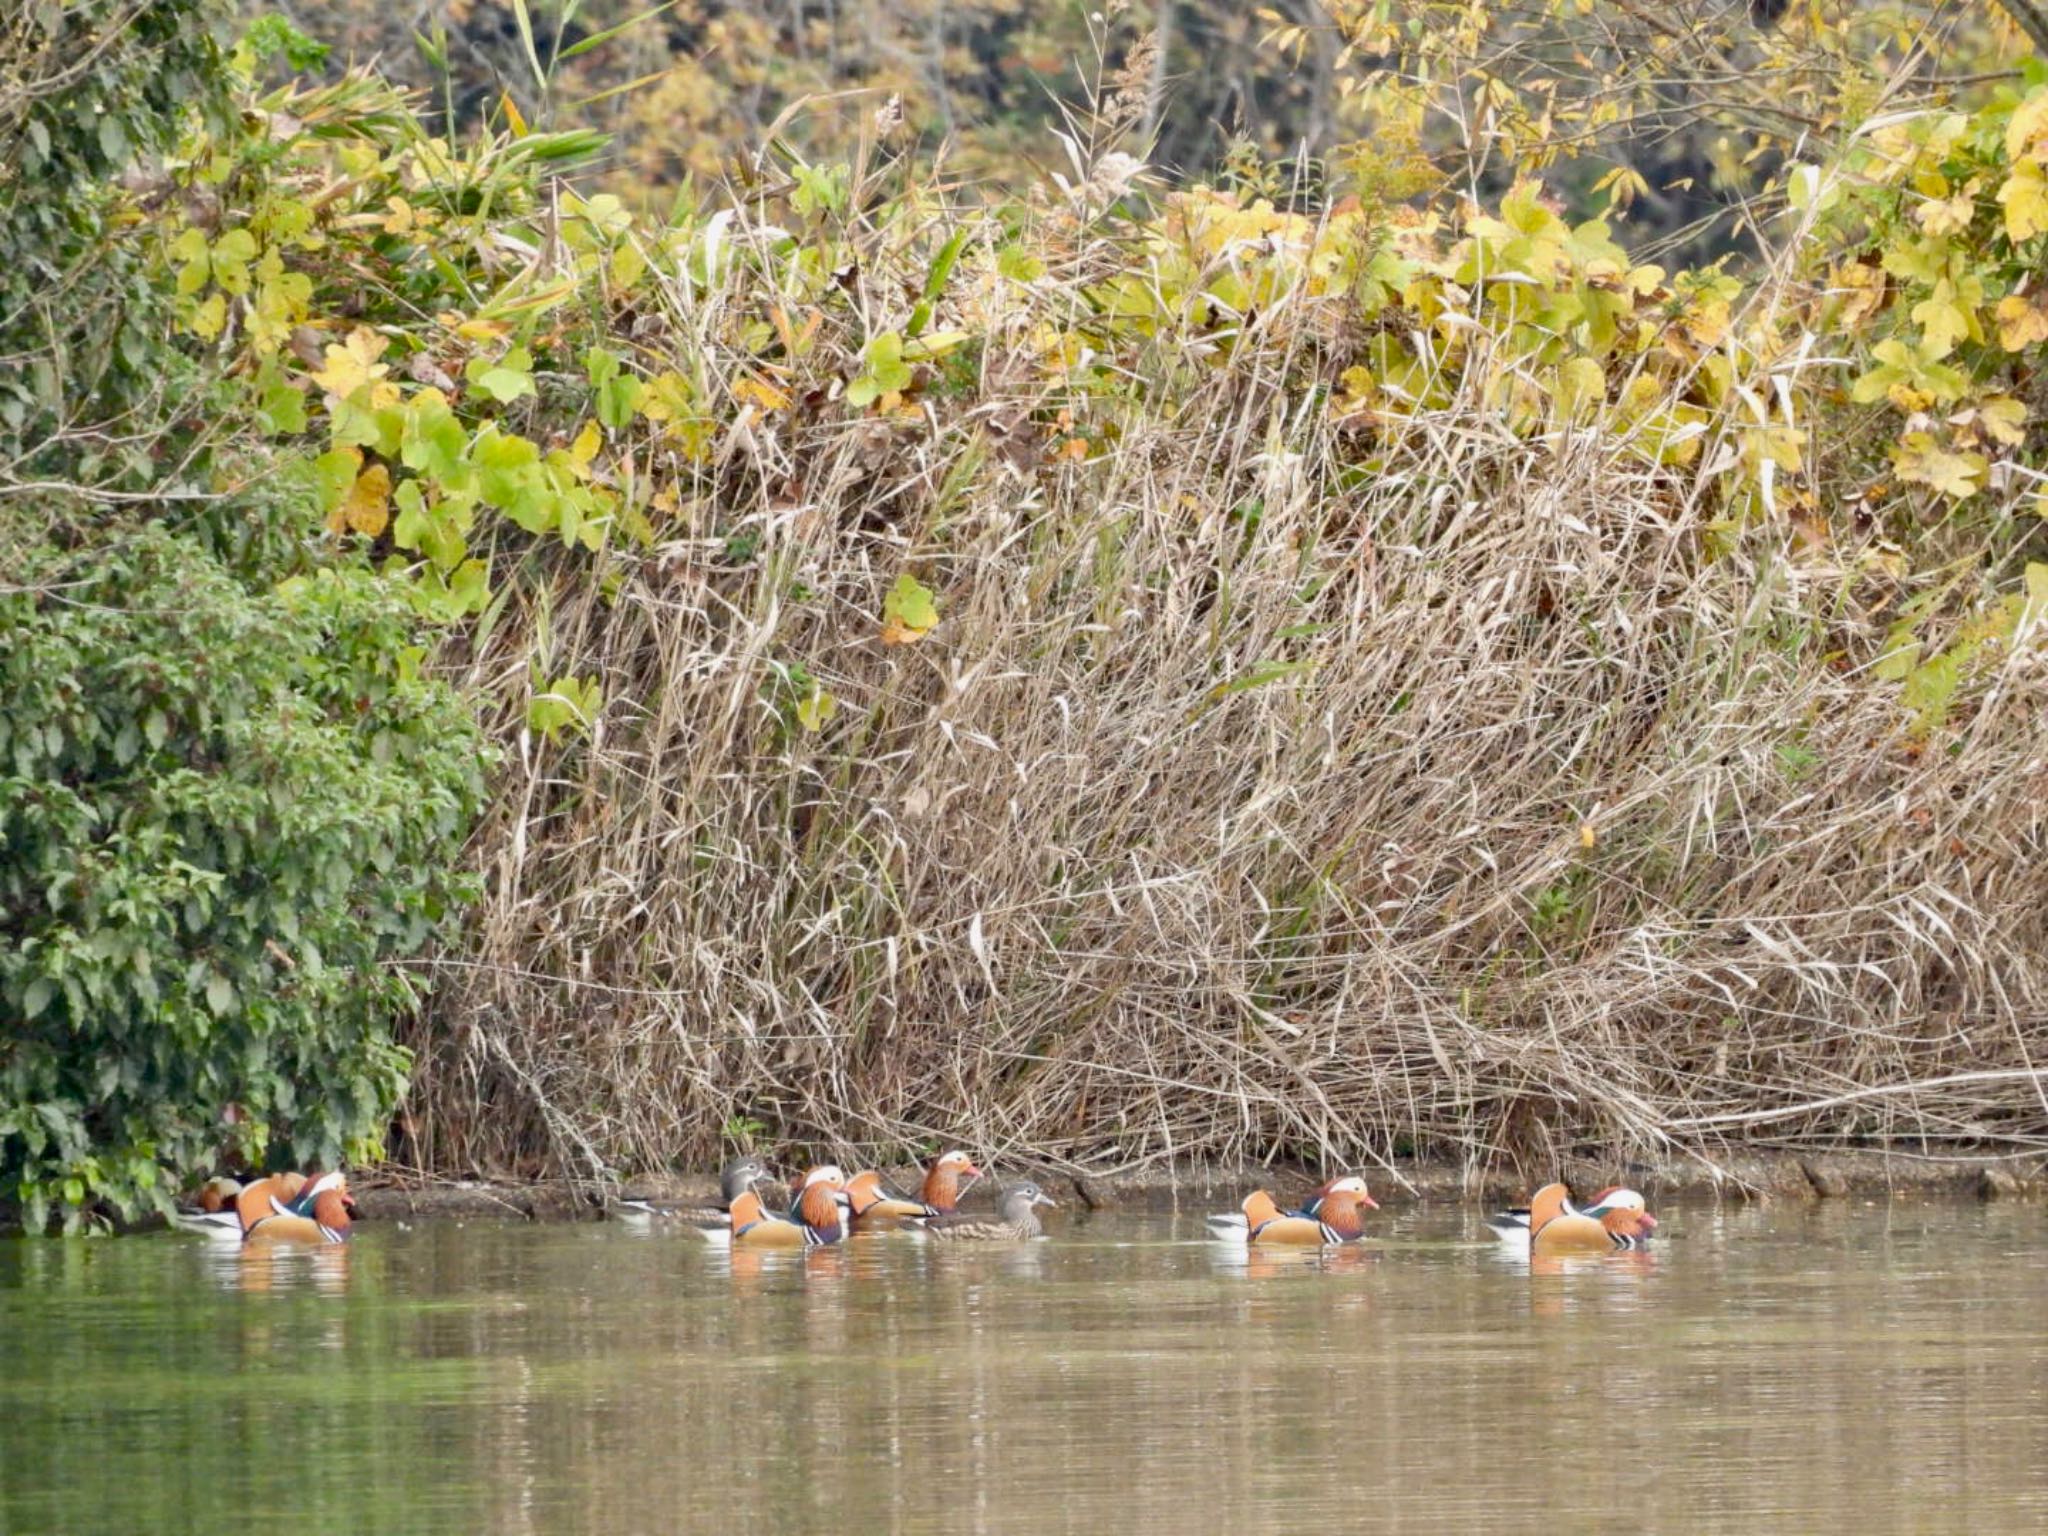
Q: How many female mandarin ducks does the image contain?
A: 2